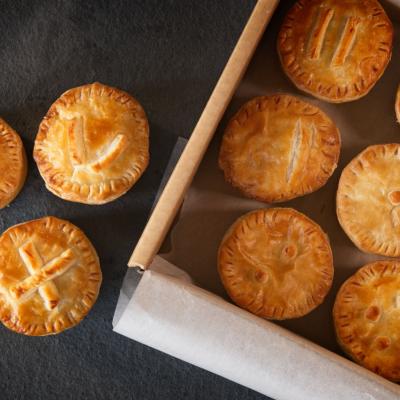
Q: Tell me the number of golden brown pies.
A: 9